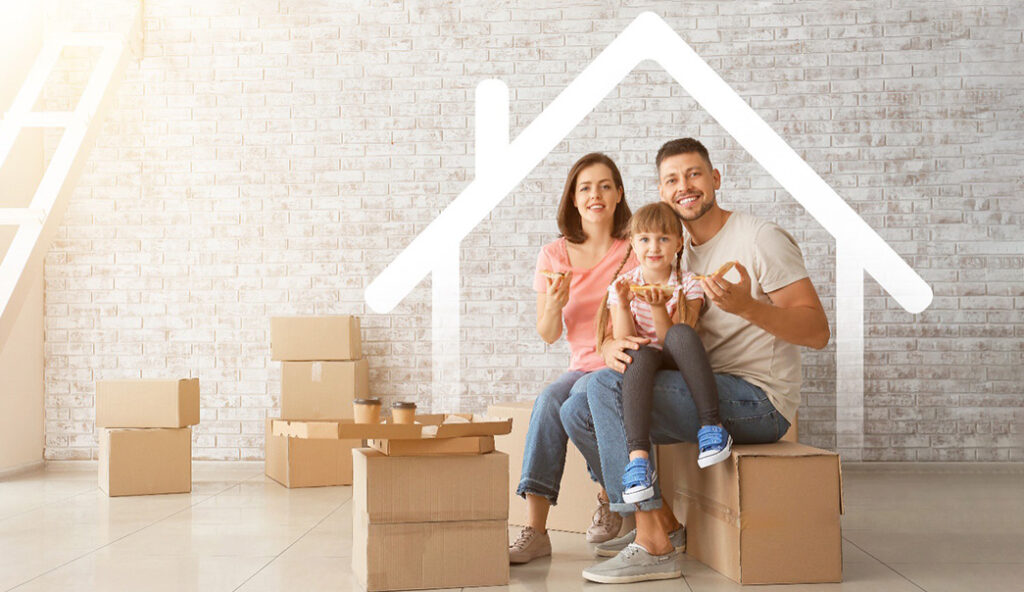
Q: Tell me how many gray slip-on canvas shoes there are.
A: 2